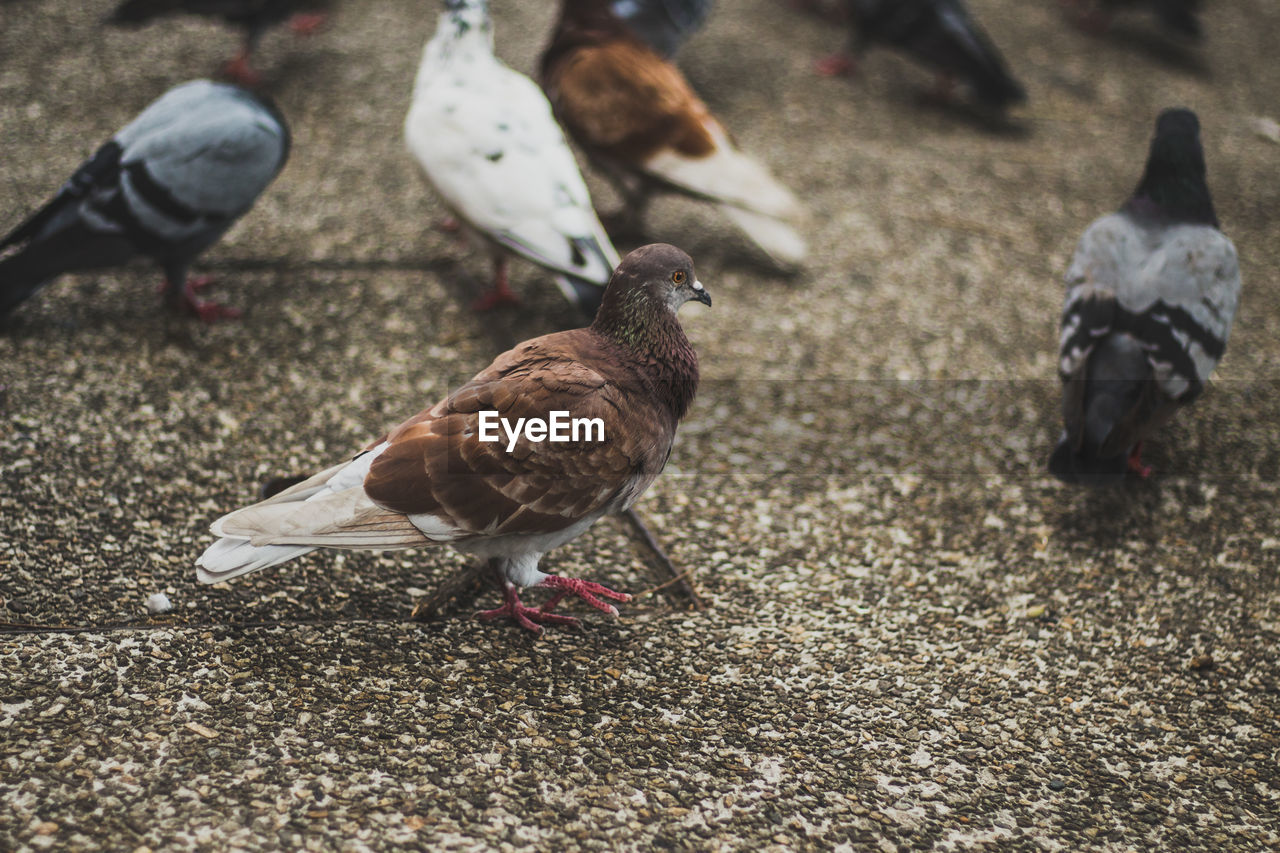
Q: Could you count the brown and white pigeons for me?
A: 2